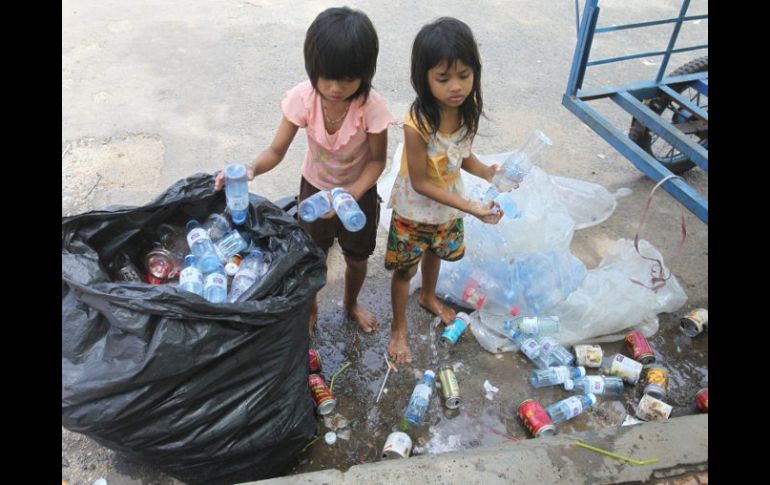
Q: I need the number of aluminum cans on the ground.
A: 13